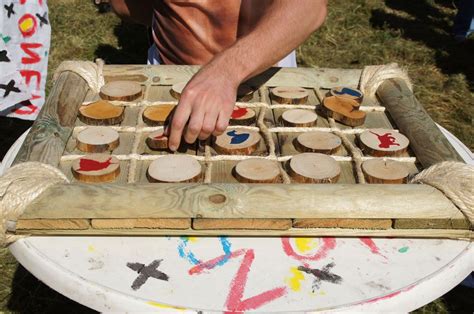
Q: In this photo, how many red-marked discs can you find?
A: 4